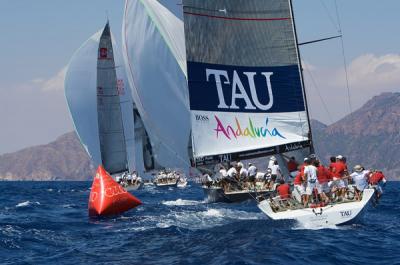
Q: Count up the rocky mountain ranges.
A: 2